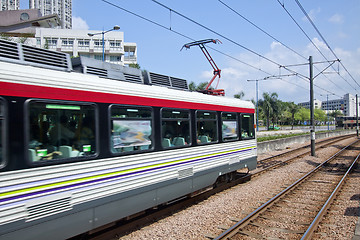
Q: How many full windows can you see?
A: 6